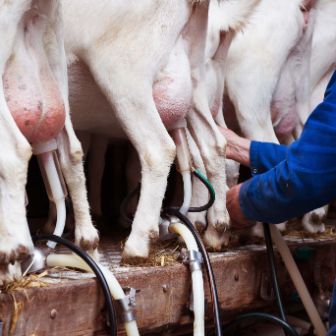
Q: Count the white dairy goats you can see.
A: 5